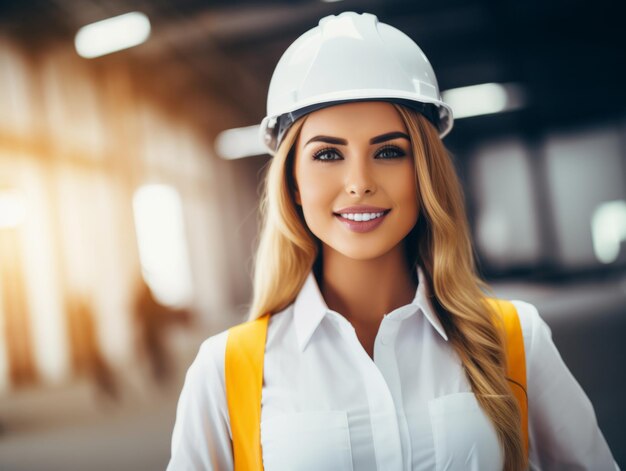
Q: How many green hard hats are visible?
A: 0